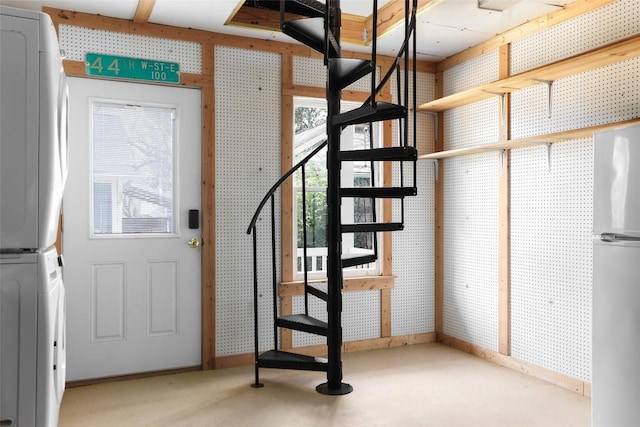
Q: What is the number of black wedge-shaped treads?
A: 11